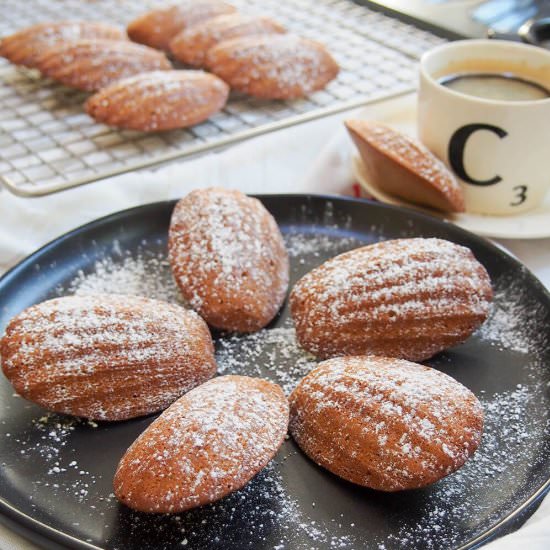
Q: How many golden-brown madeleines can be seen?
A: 12